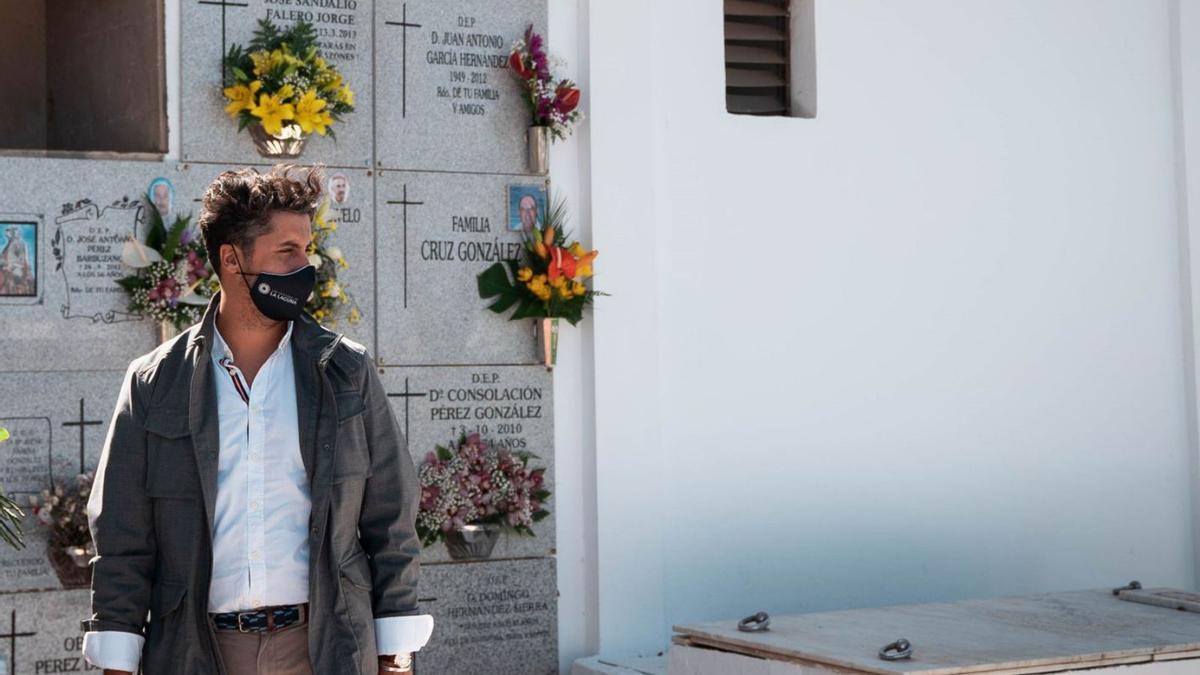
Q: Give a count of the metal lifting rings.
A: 3